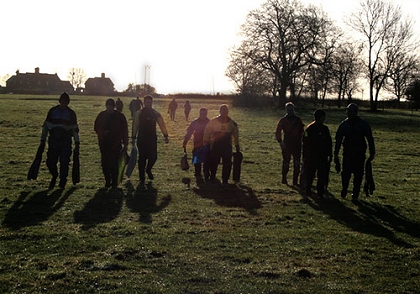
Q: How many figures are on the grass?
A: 13